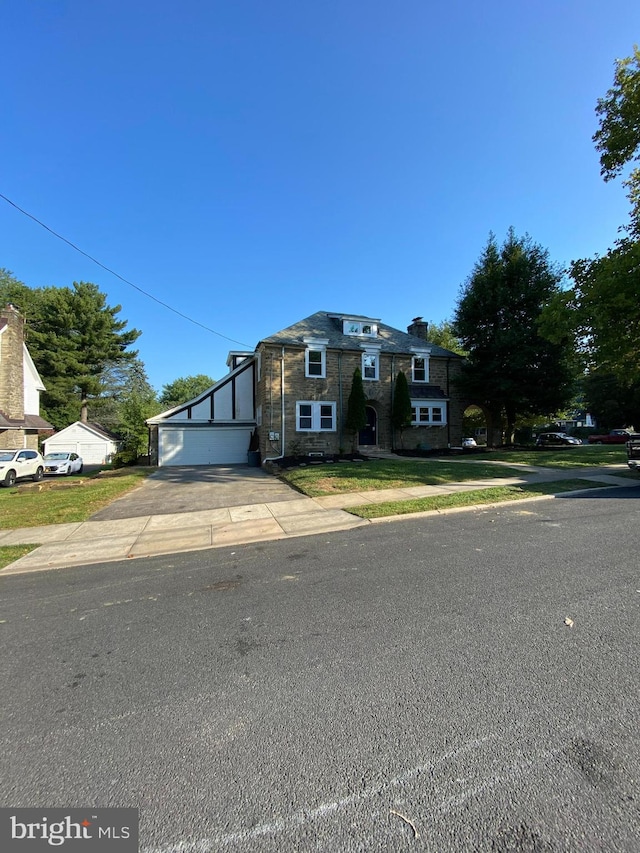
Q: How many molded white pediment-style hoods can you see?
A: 3